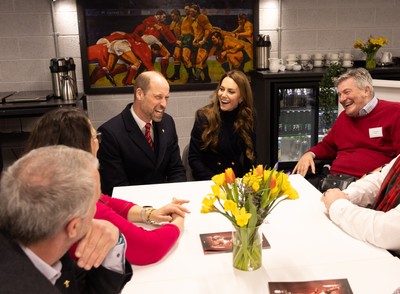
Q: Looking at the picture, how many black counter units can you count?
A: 2